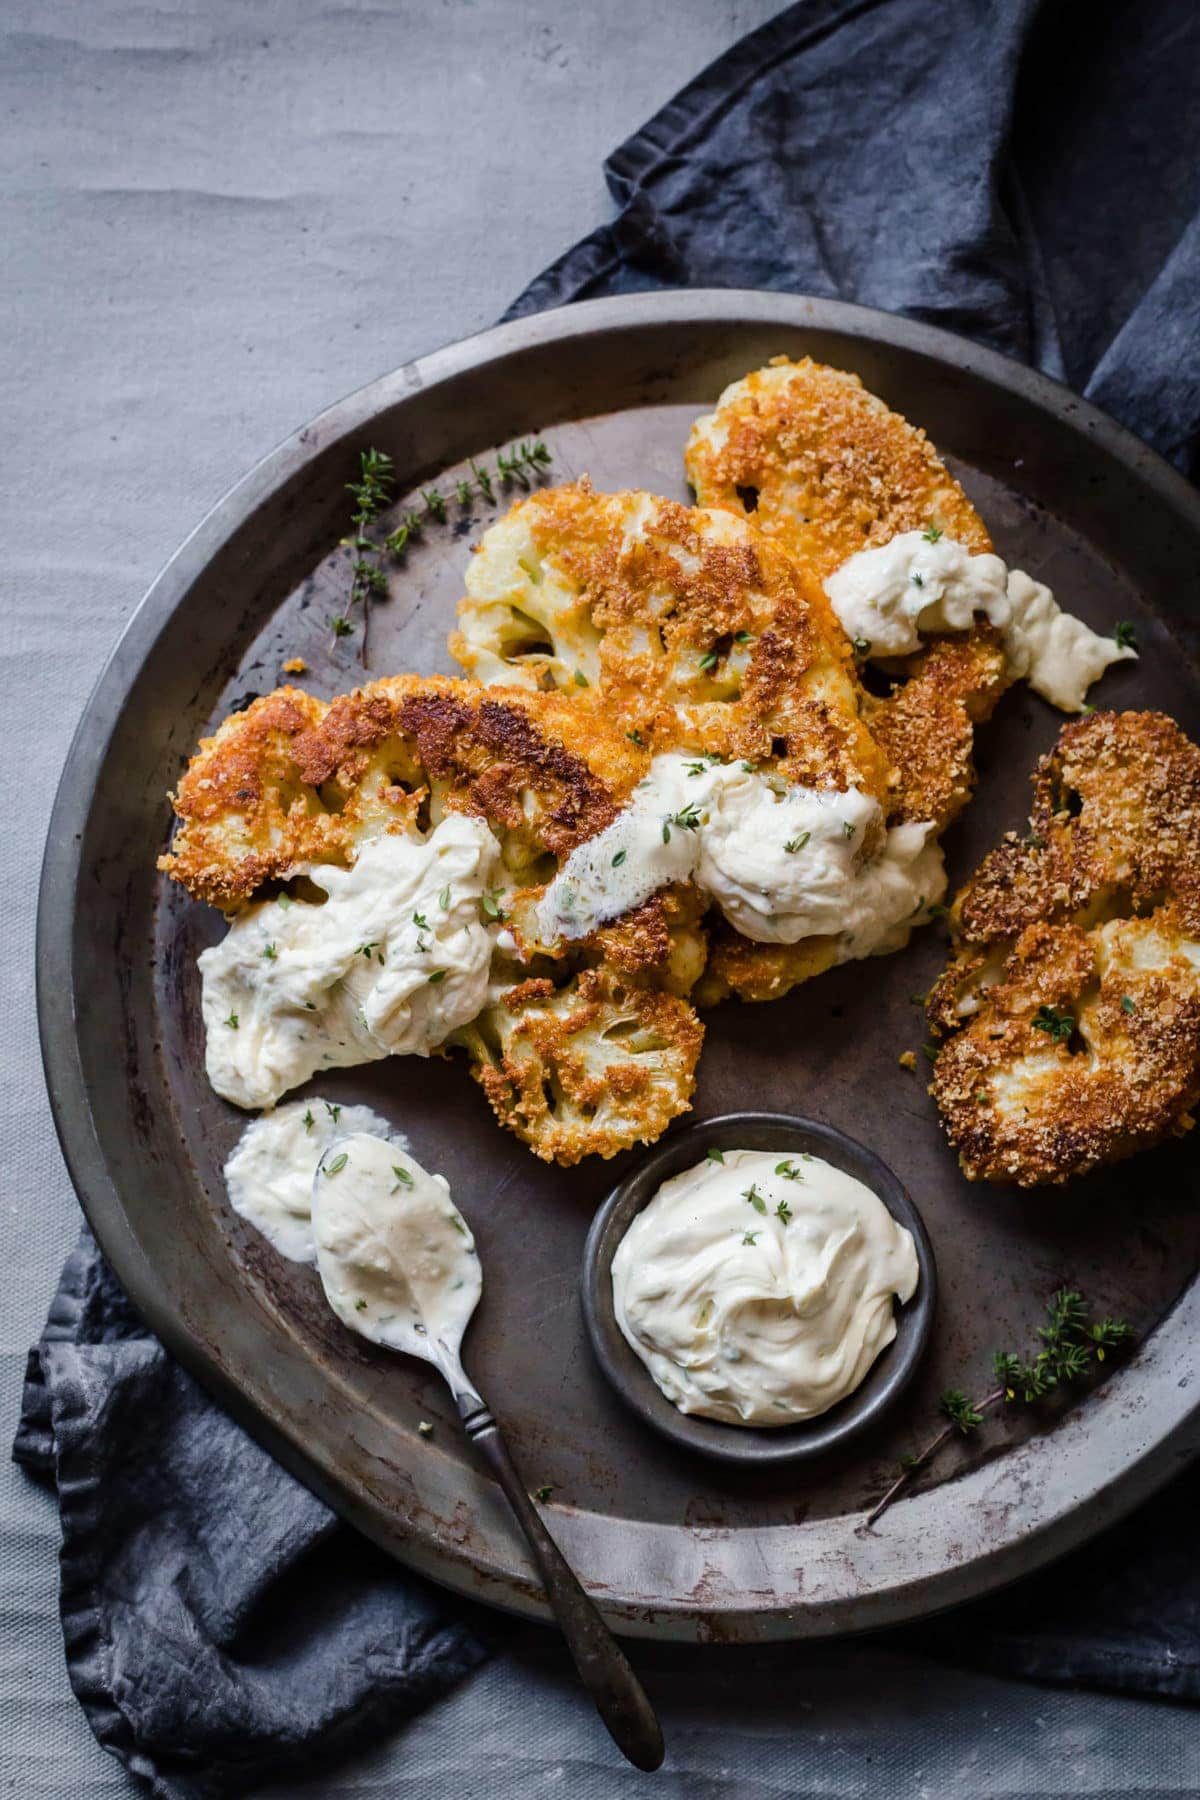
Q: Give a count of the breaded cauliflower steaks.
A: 4